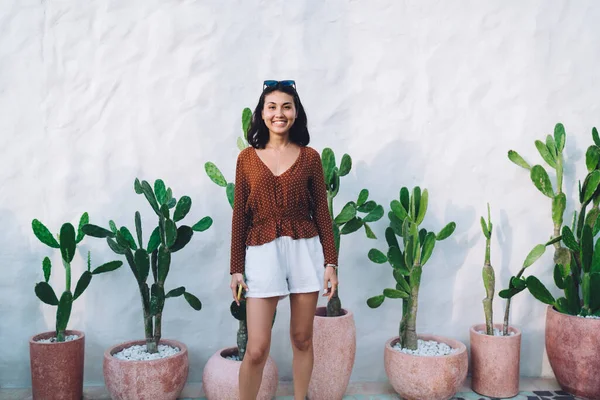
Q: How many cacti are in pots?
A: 7